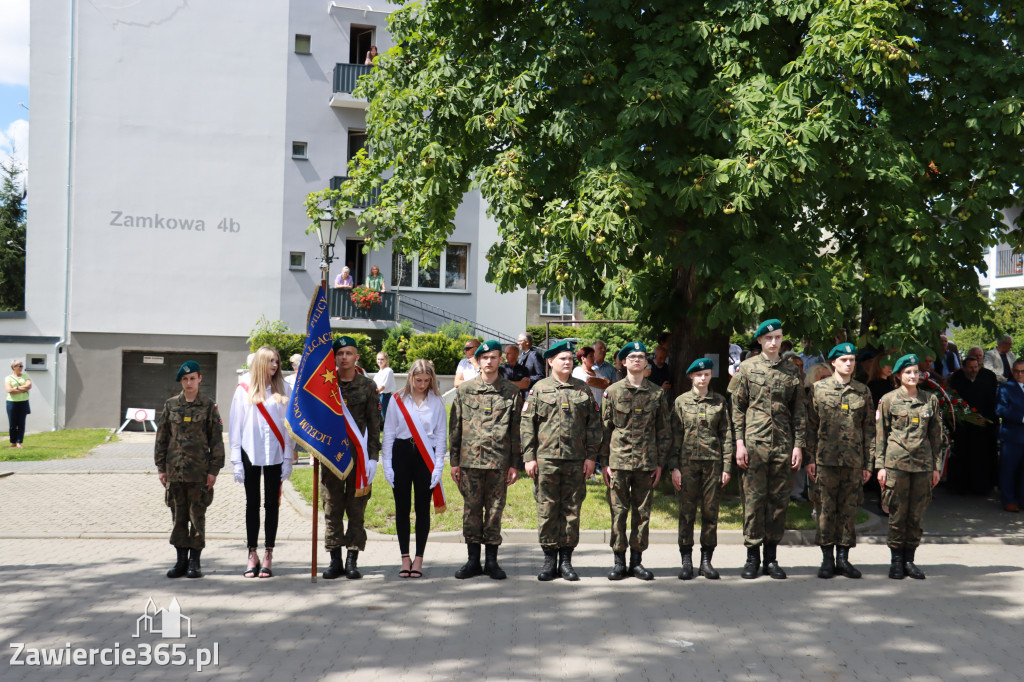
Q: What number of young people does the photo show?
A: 11